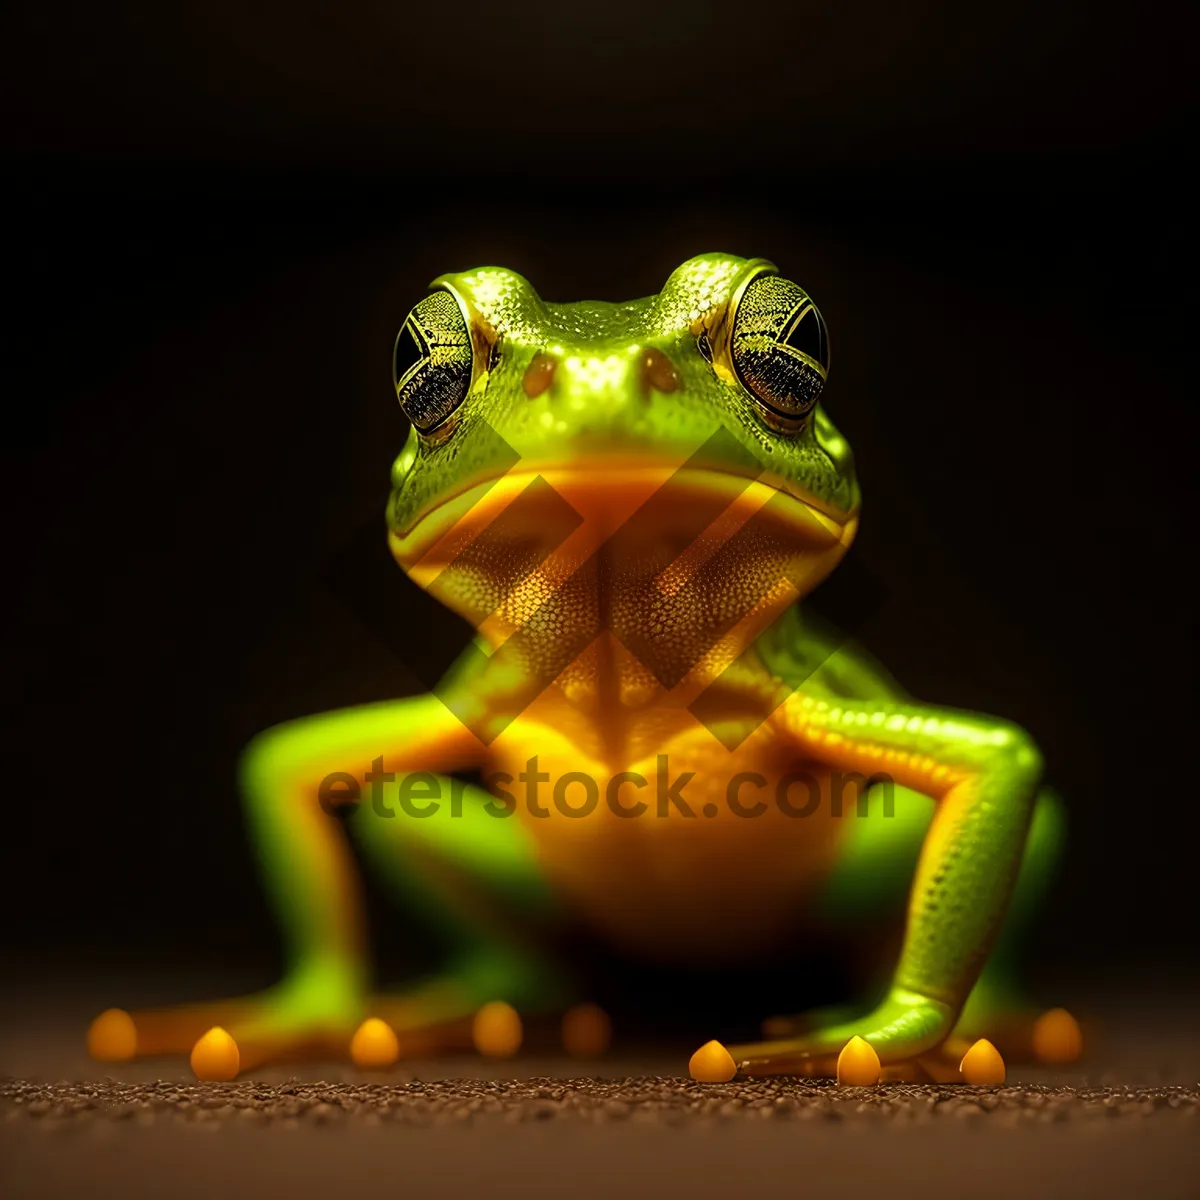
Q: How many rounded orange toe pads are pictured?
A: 9